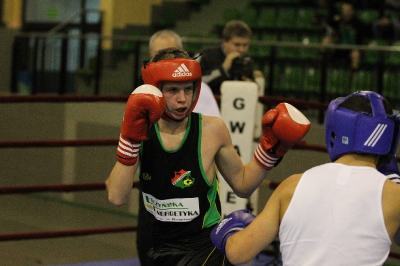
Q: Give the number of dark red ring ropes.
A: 4